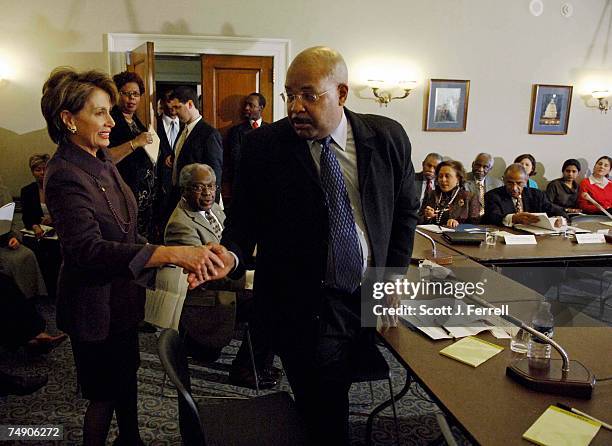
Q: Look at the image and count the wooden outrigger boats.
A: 0